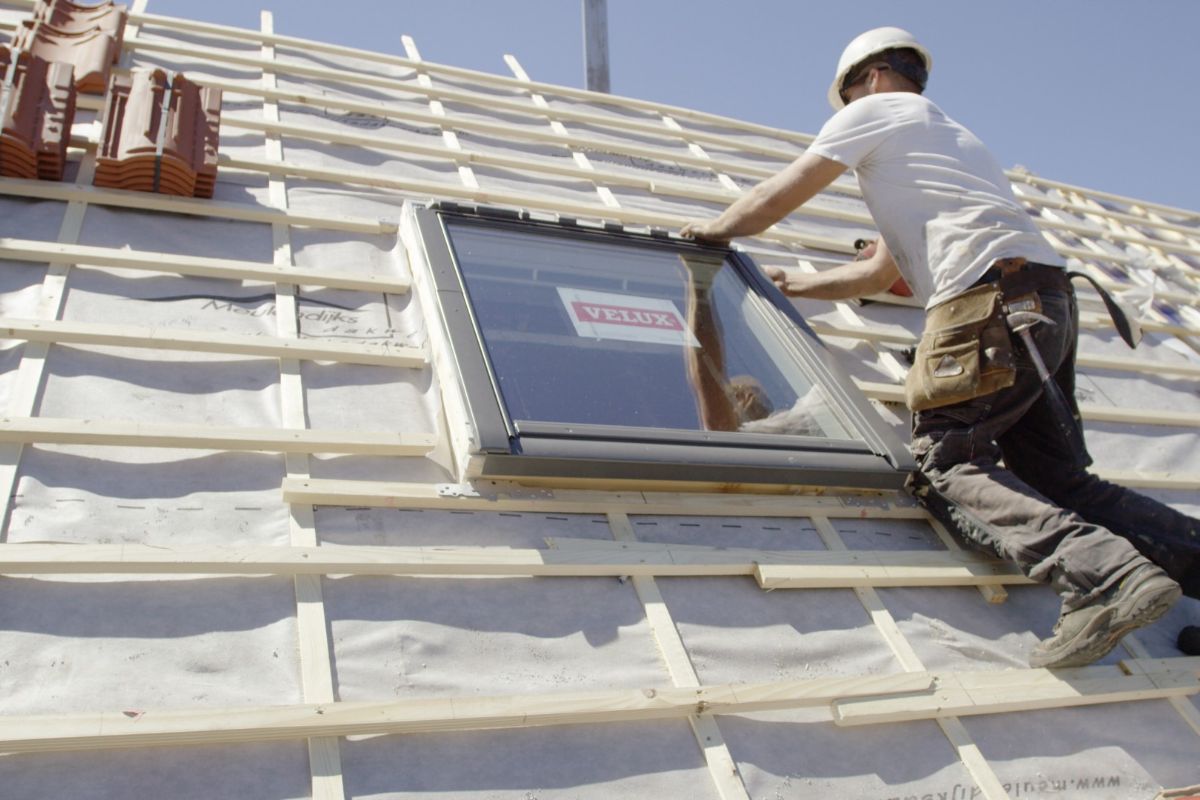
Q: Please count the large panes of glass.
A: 1